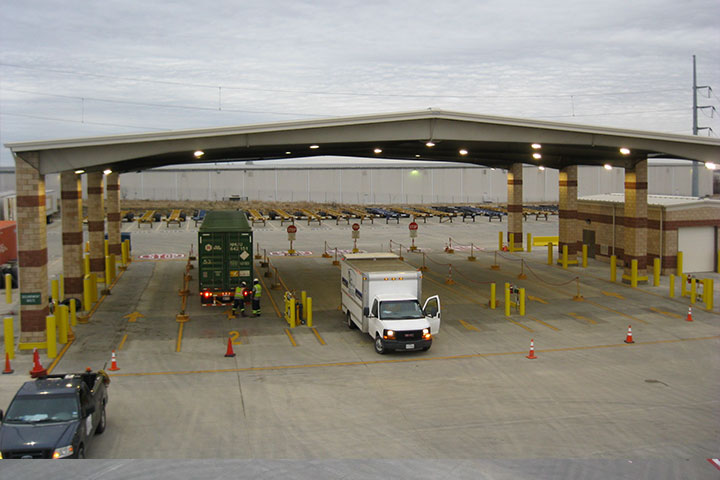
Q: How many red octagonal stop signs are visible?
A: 3